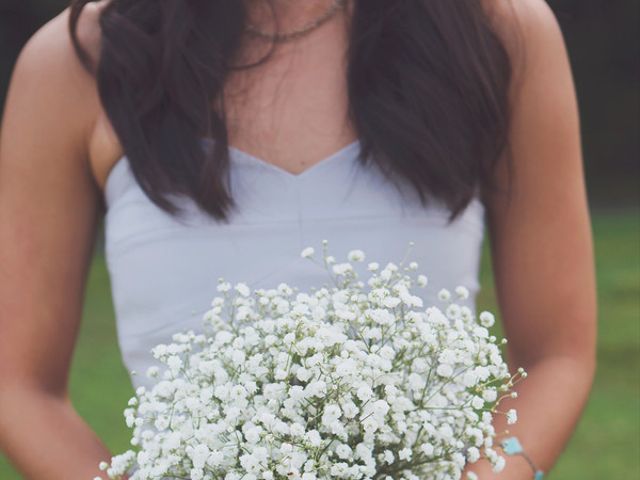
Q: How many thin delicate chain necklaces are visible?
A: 1